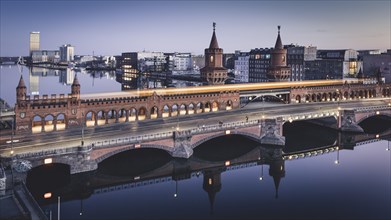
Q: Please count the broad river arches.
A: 5